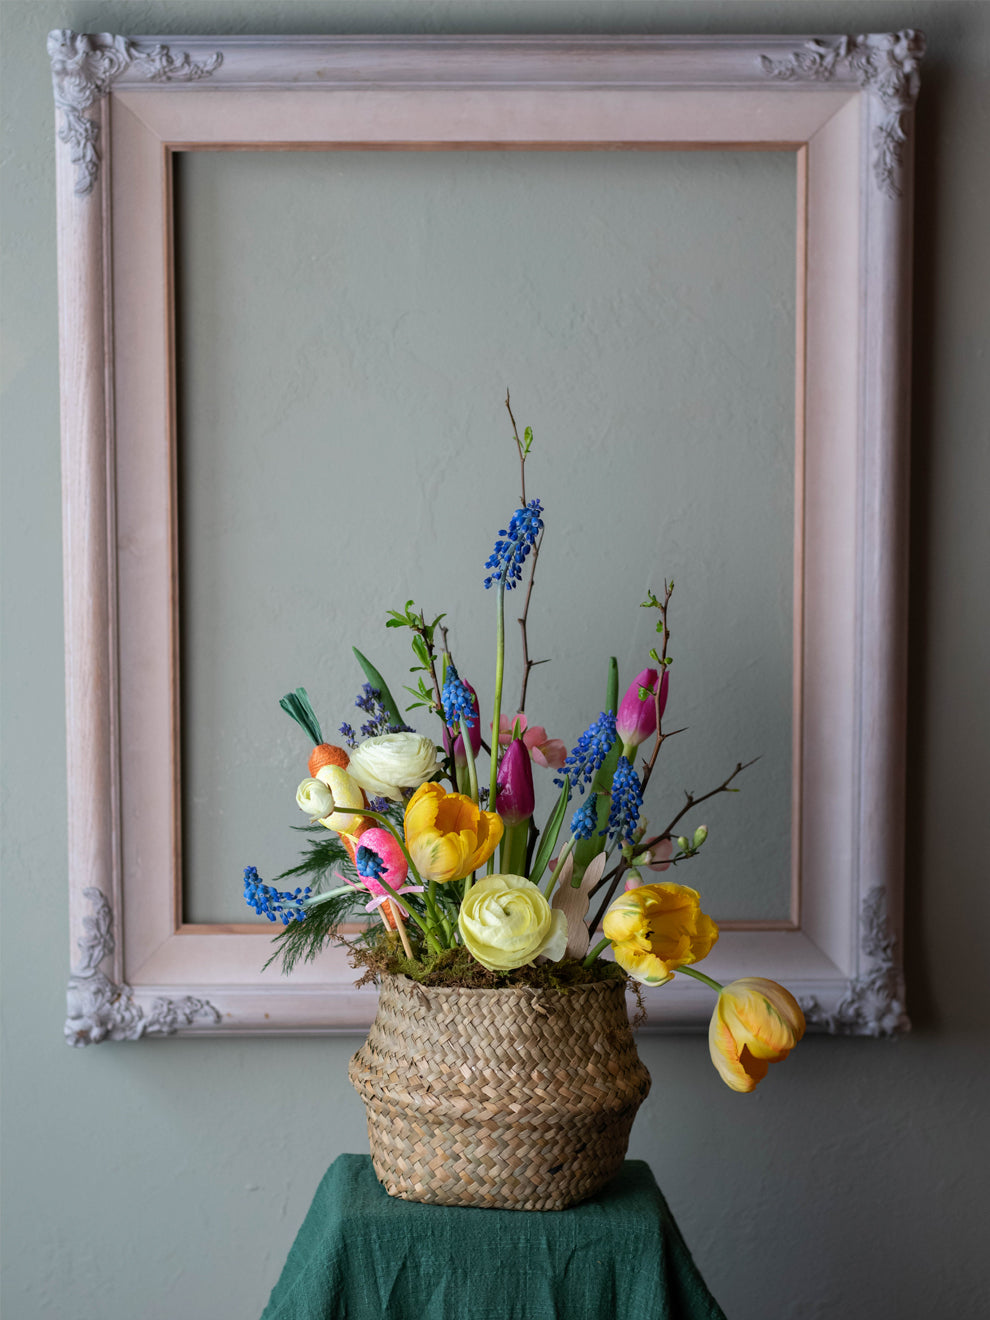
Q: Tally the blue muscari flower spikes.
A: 7